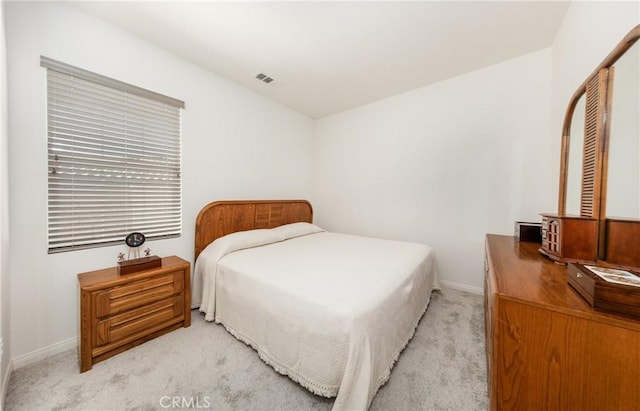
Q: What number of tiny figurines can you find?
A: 2